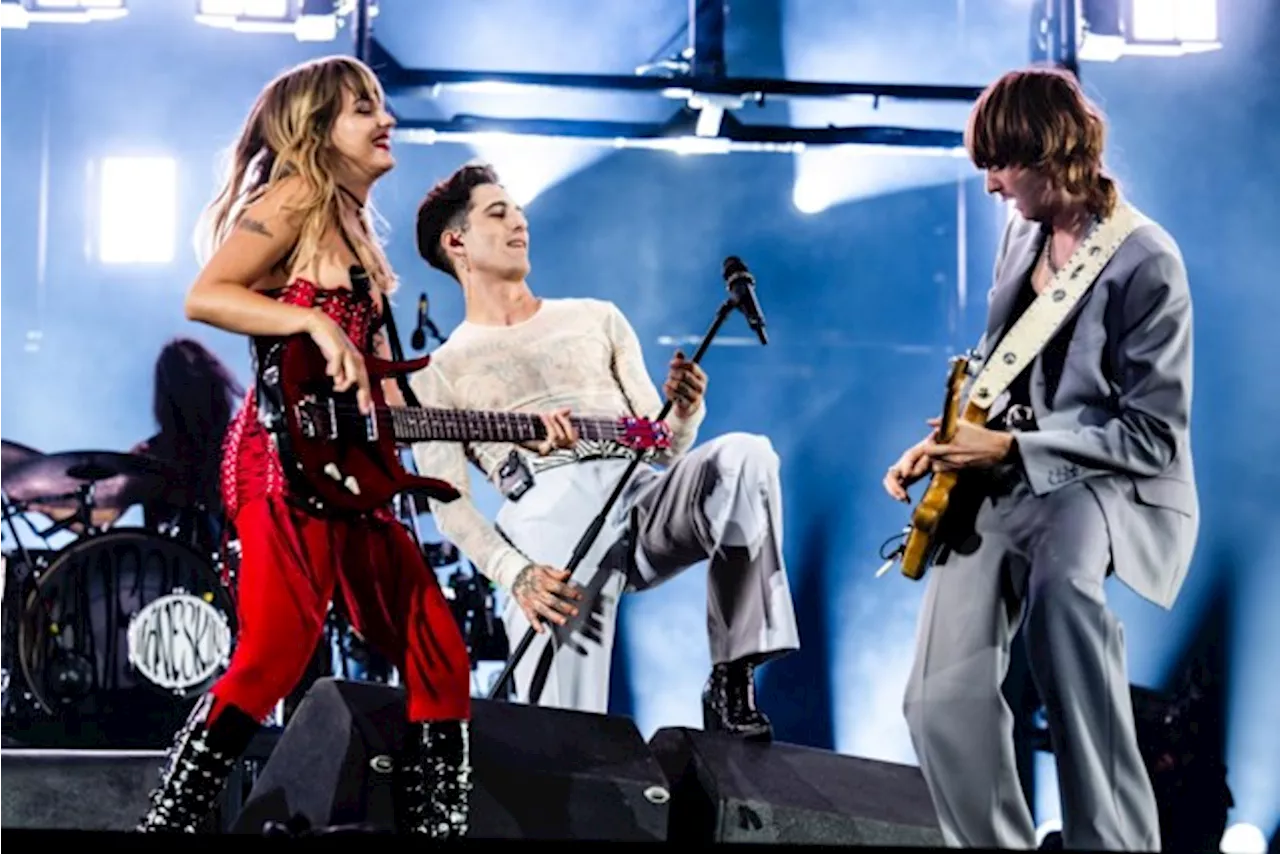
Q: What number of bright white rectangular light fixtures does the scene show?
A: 4